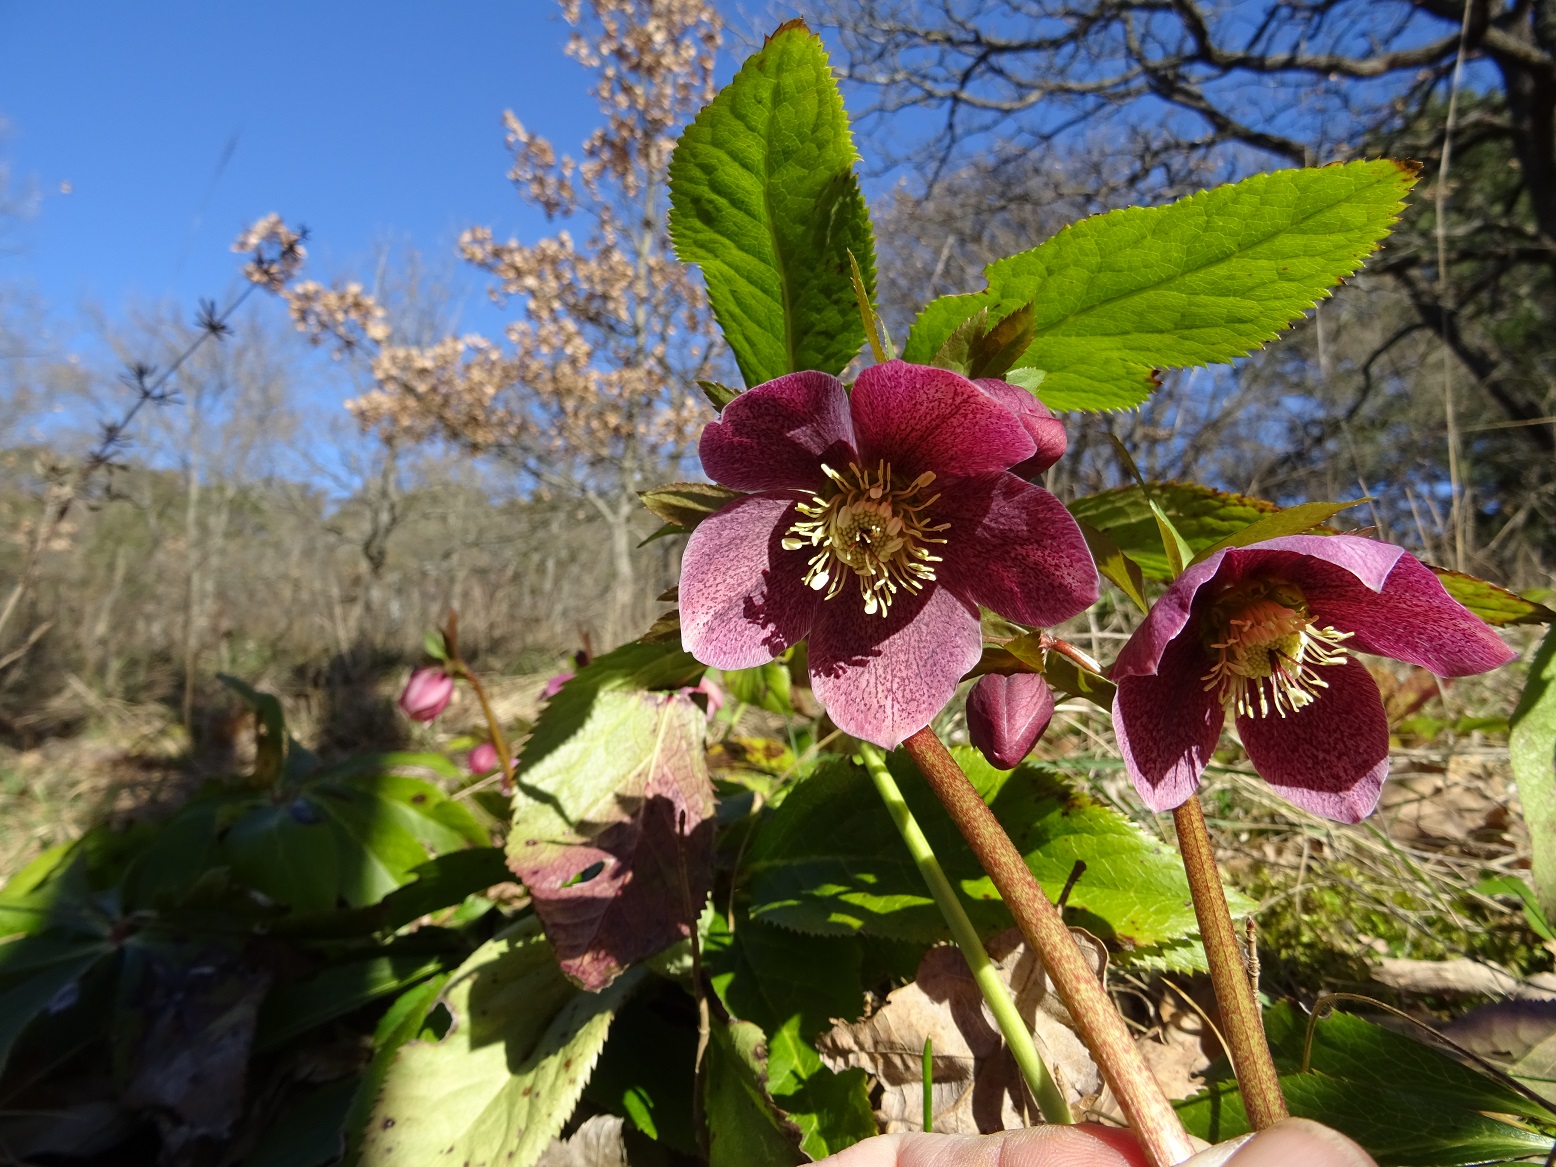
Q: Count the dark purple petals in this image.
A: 10